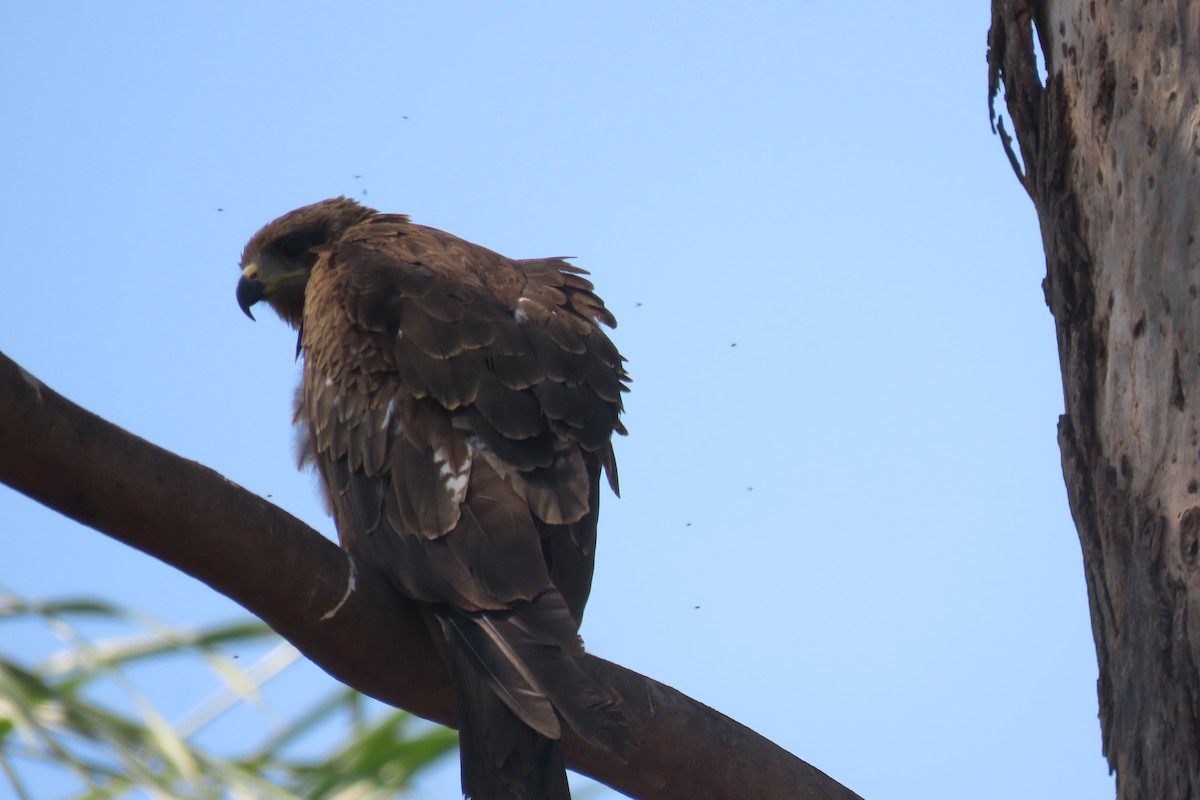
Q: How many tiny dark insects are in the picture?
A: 11